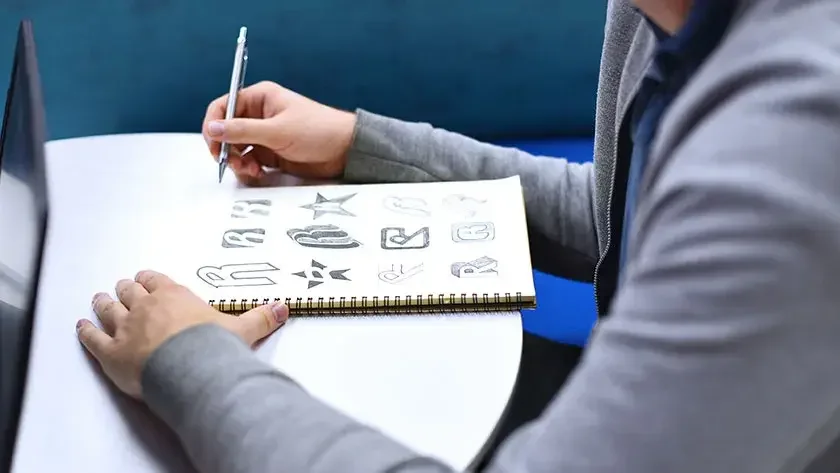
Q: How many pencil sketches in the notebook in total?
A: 12